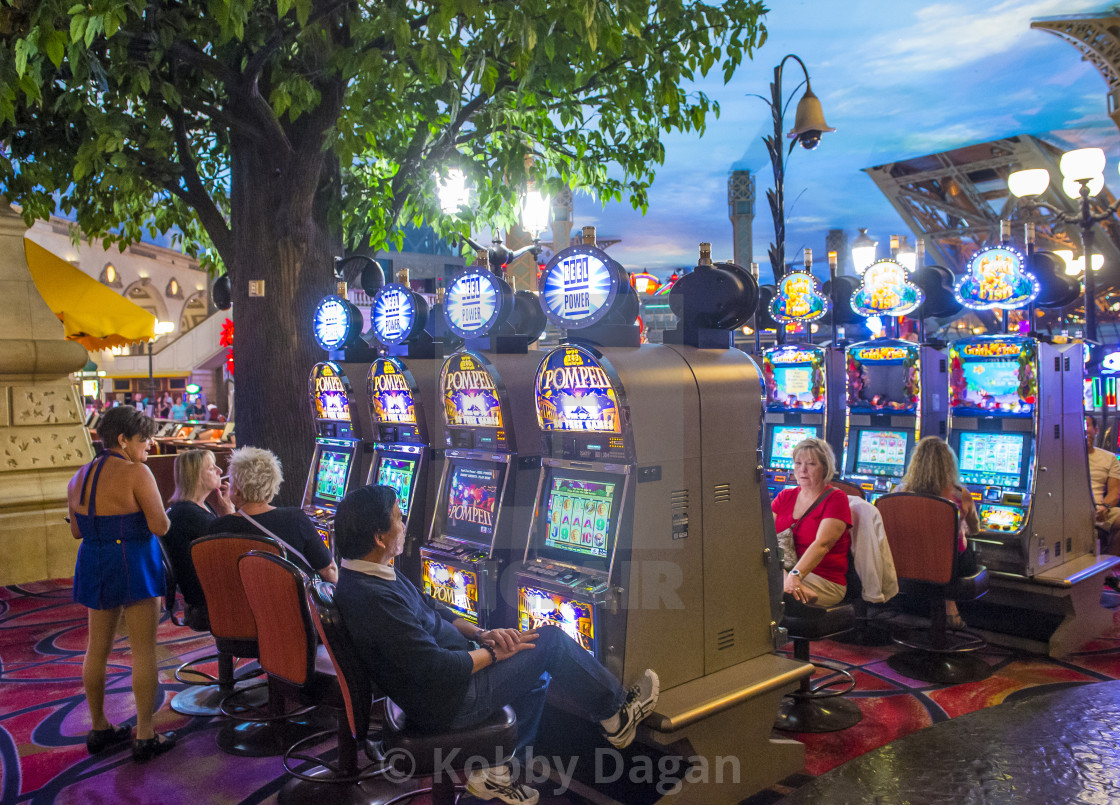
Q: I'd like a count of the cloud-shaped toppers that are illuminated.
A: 3